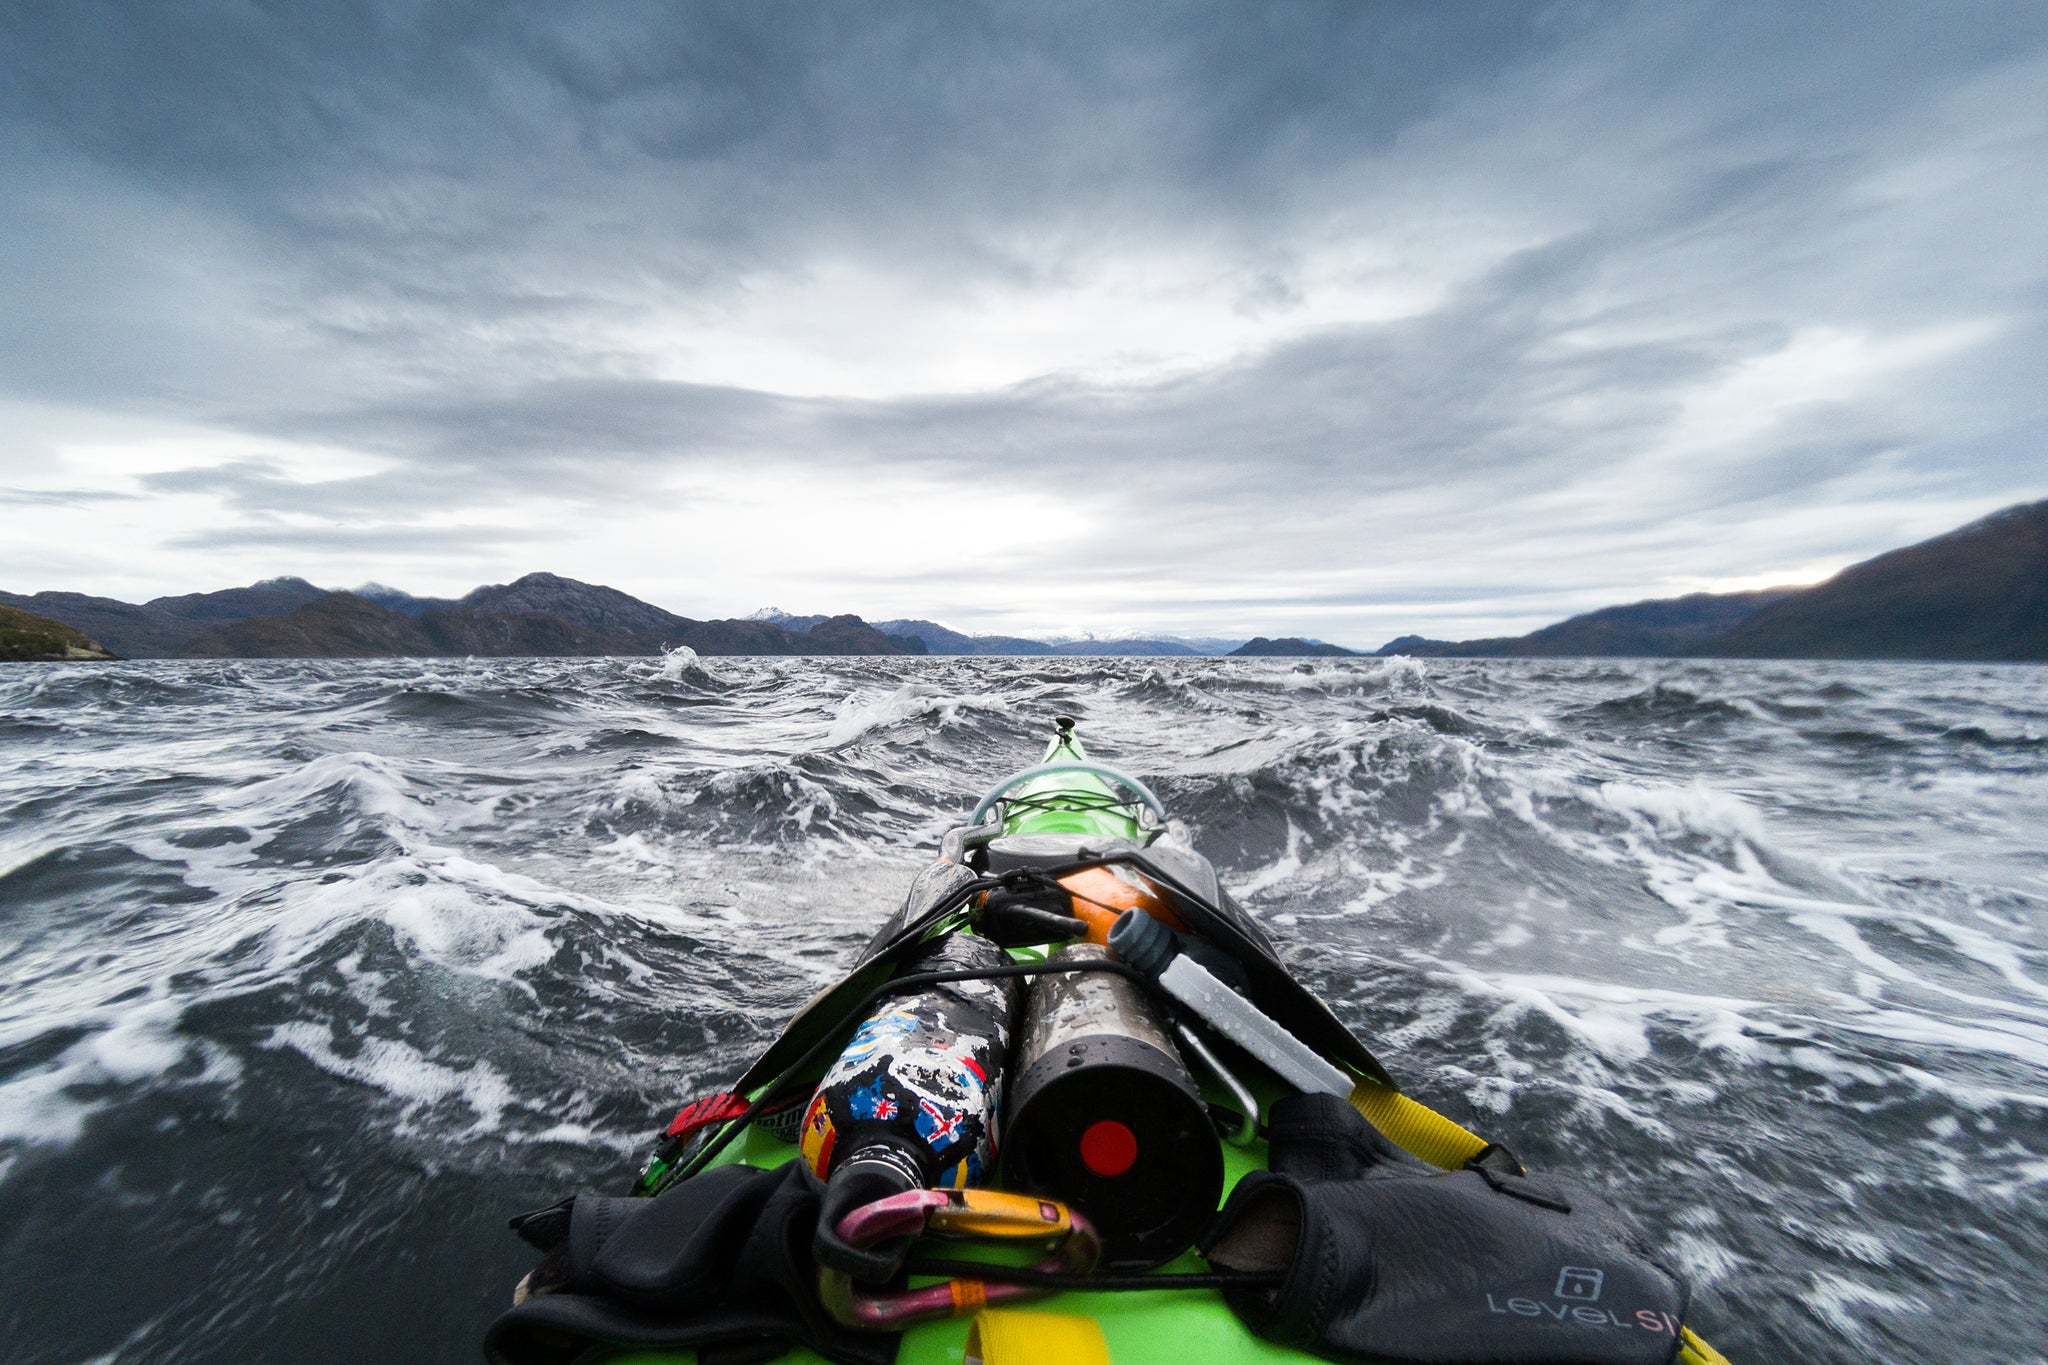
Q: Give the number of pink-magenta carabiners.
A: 1